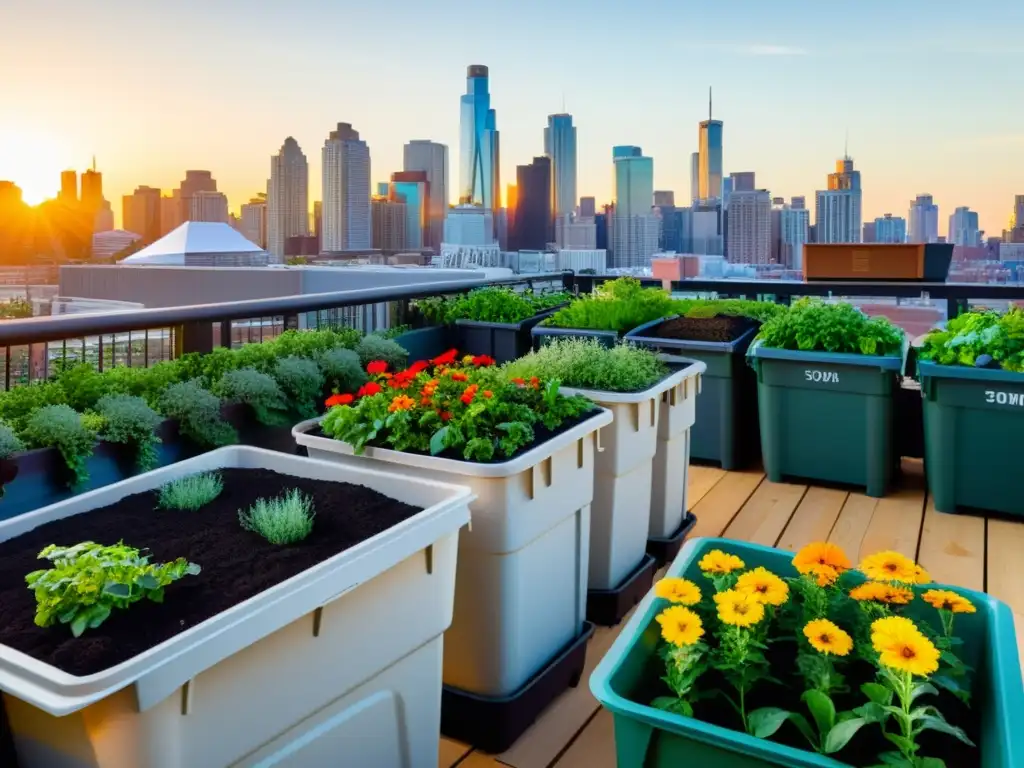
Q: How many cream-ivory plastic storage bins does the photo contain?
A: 4